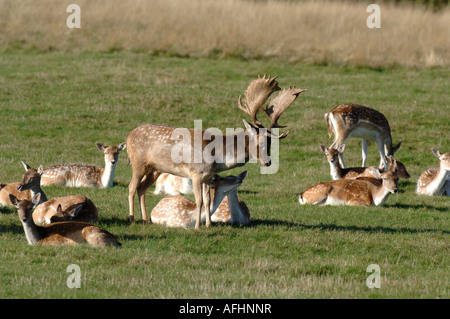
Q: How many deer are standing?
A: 2